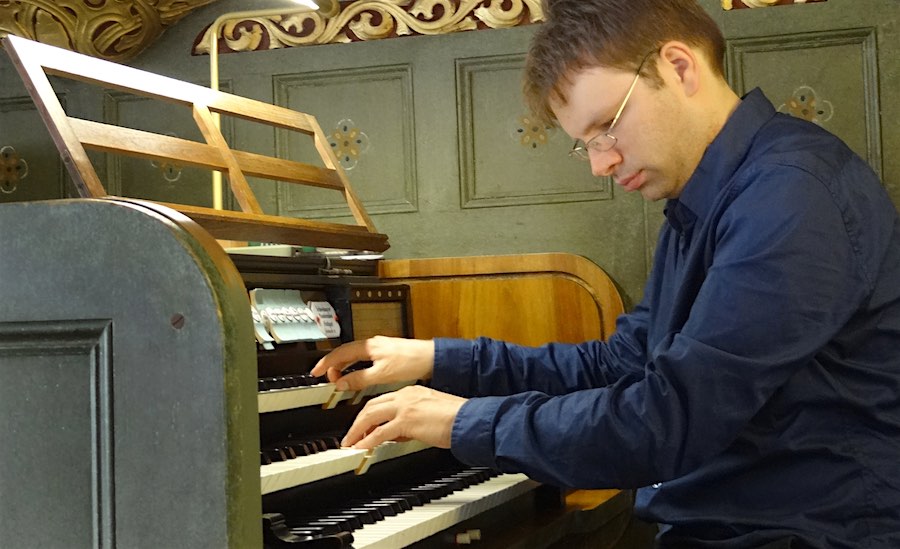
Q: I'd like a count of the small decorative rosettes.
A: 5